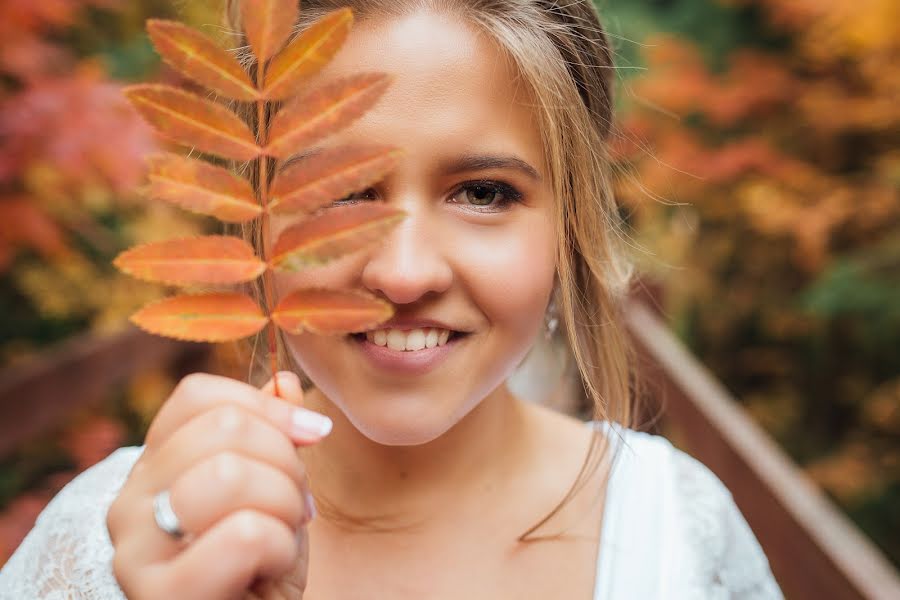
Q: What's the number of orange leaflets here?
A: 11